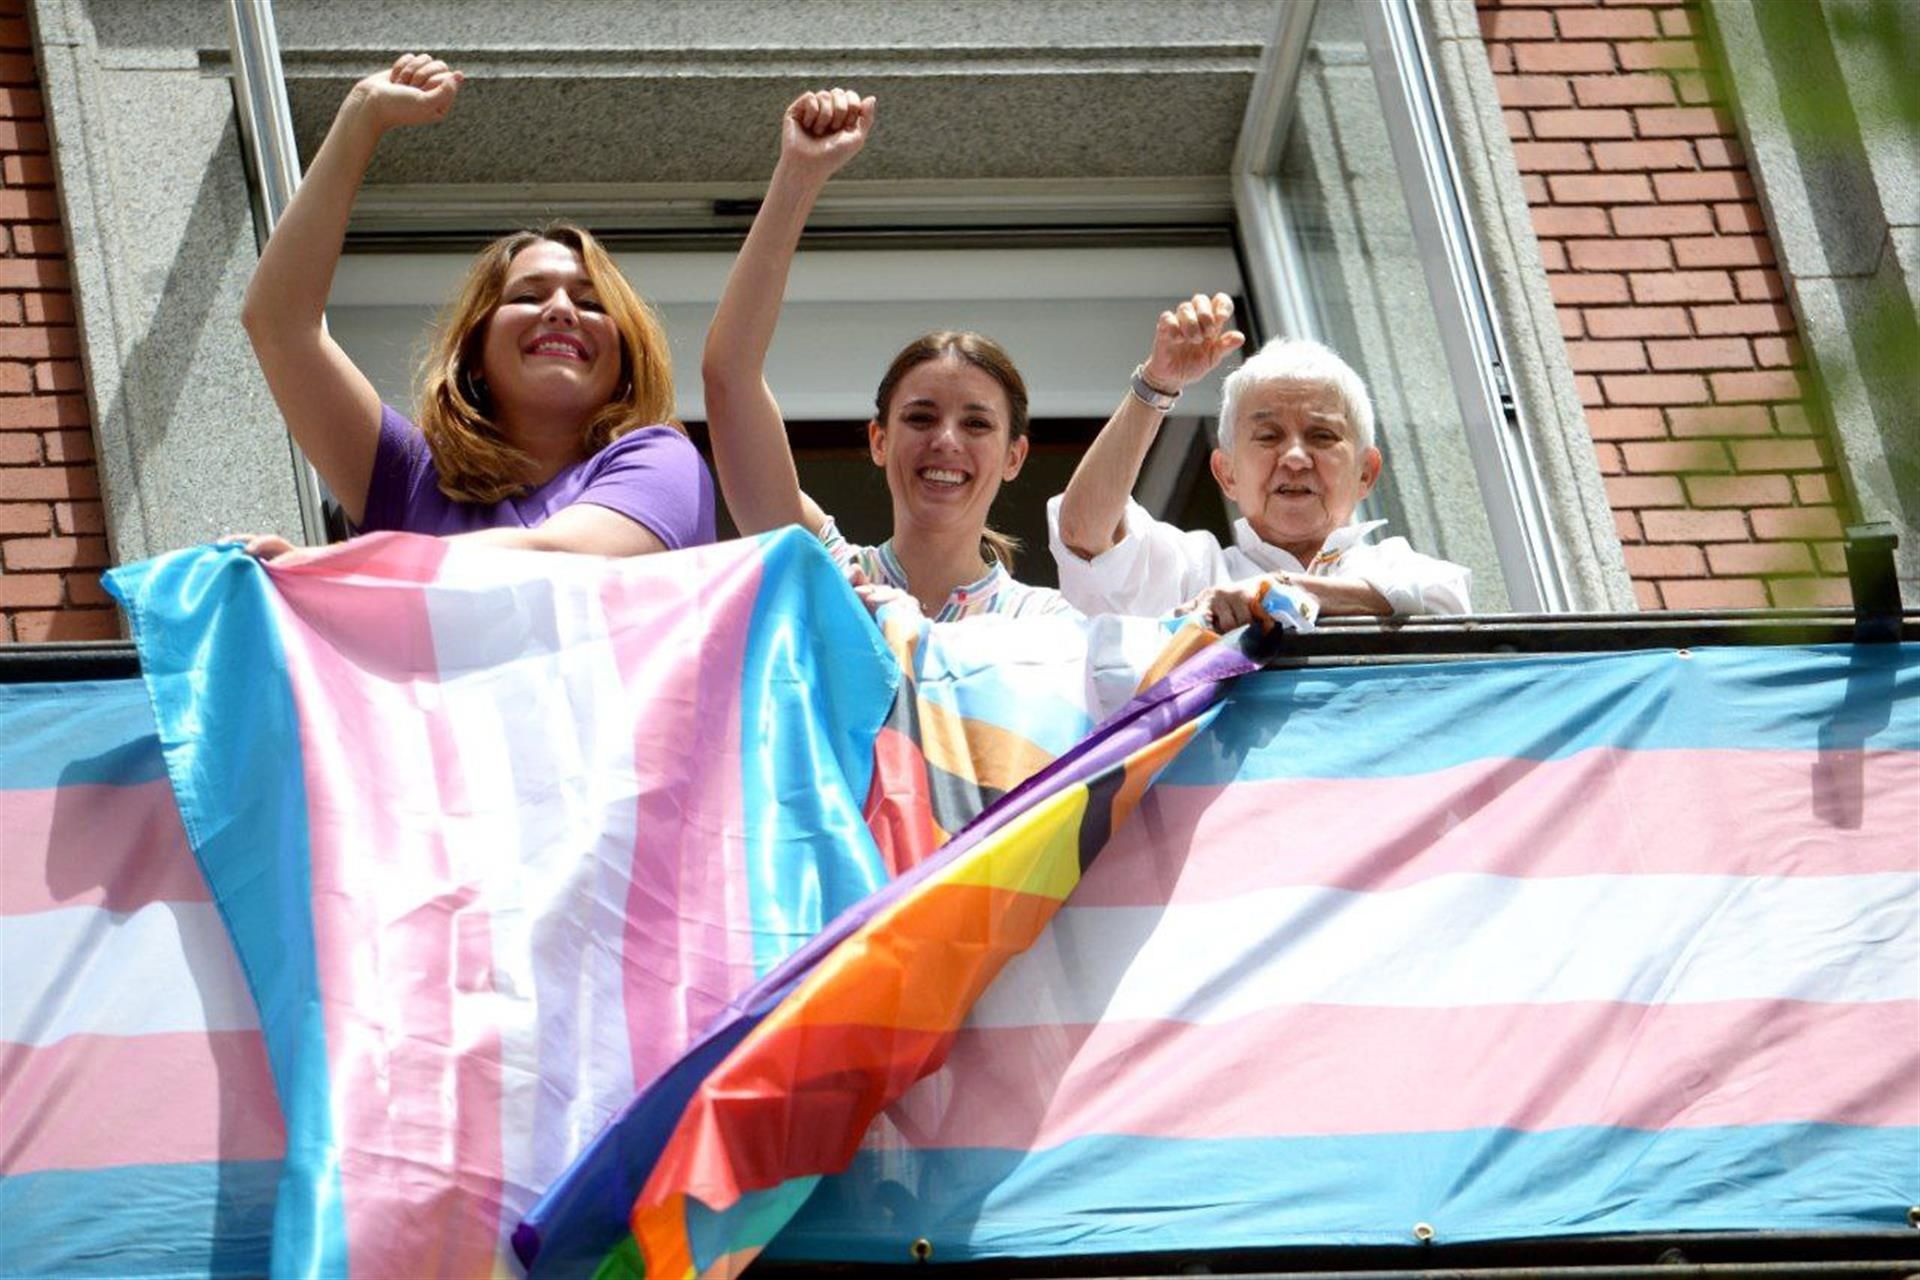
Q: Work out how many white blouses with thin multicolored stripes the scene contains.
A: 1